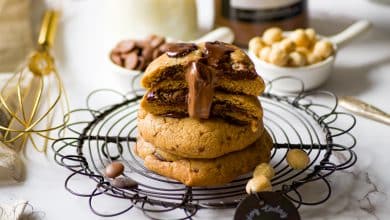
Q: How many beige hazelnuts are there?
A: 14